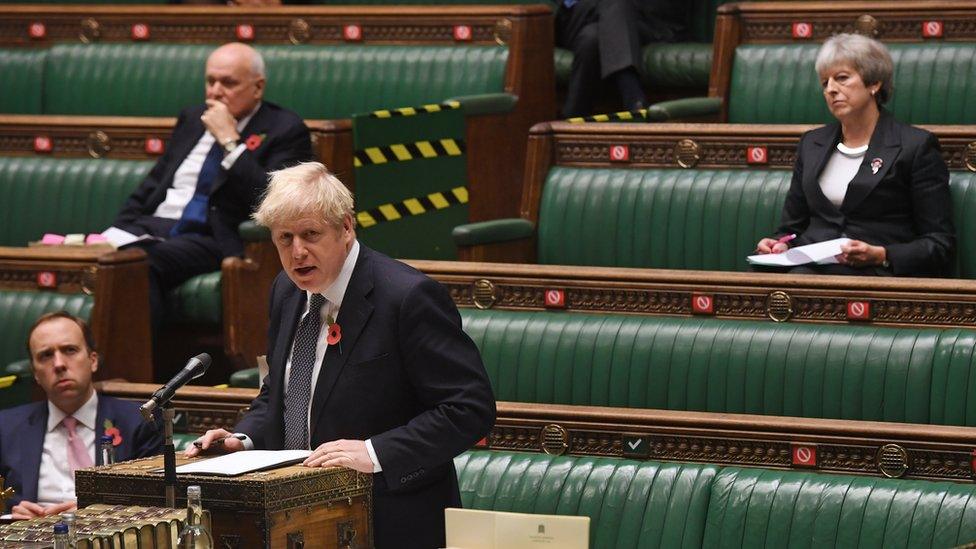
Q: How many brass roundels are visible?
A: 12